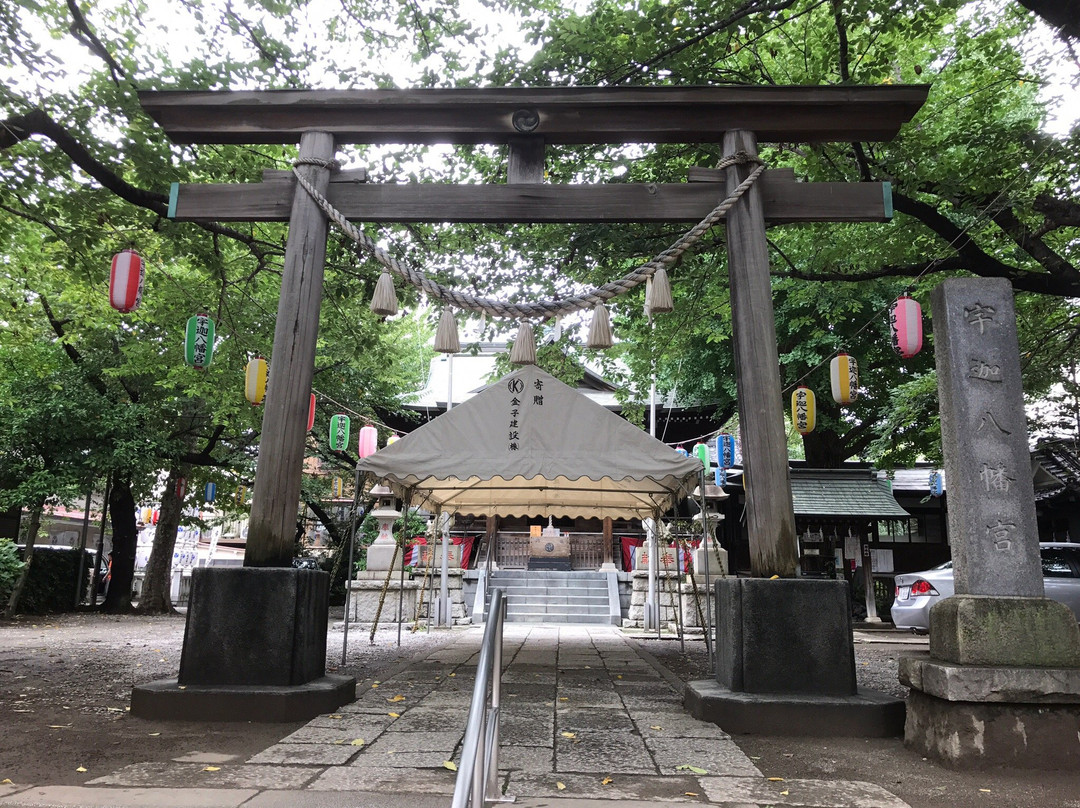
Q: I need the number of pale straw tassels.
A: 5